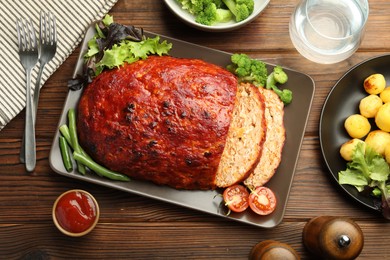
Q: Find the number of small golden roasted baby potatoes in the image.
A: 8